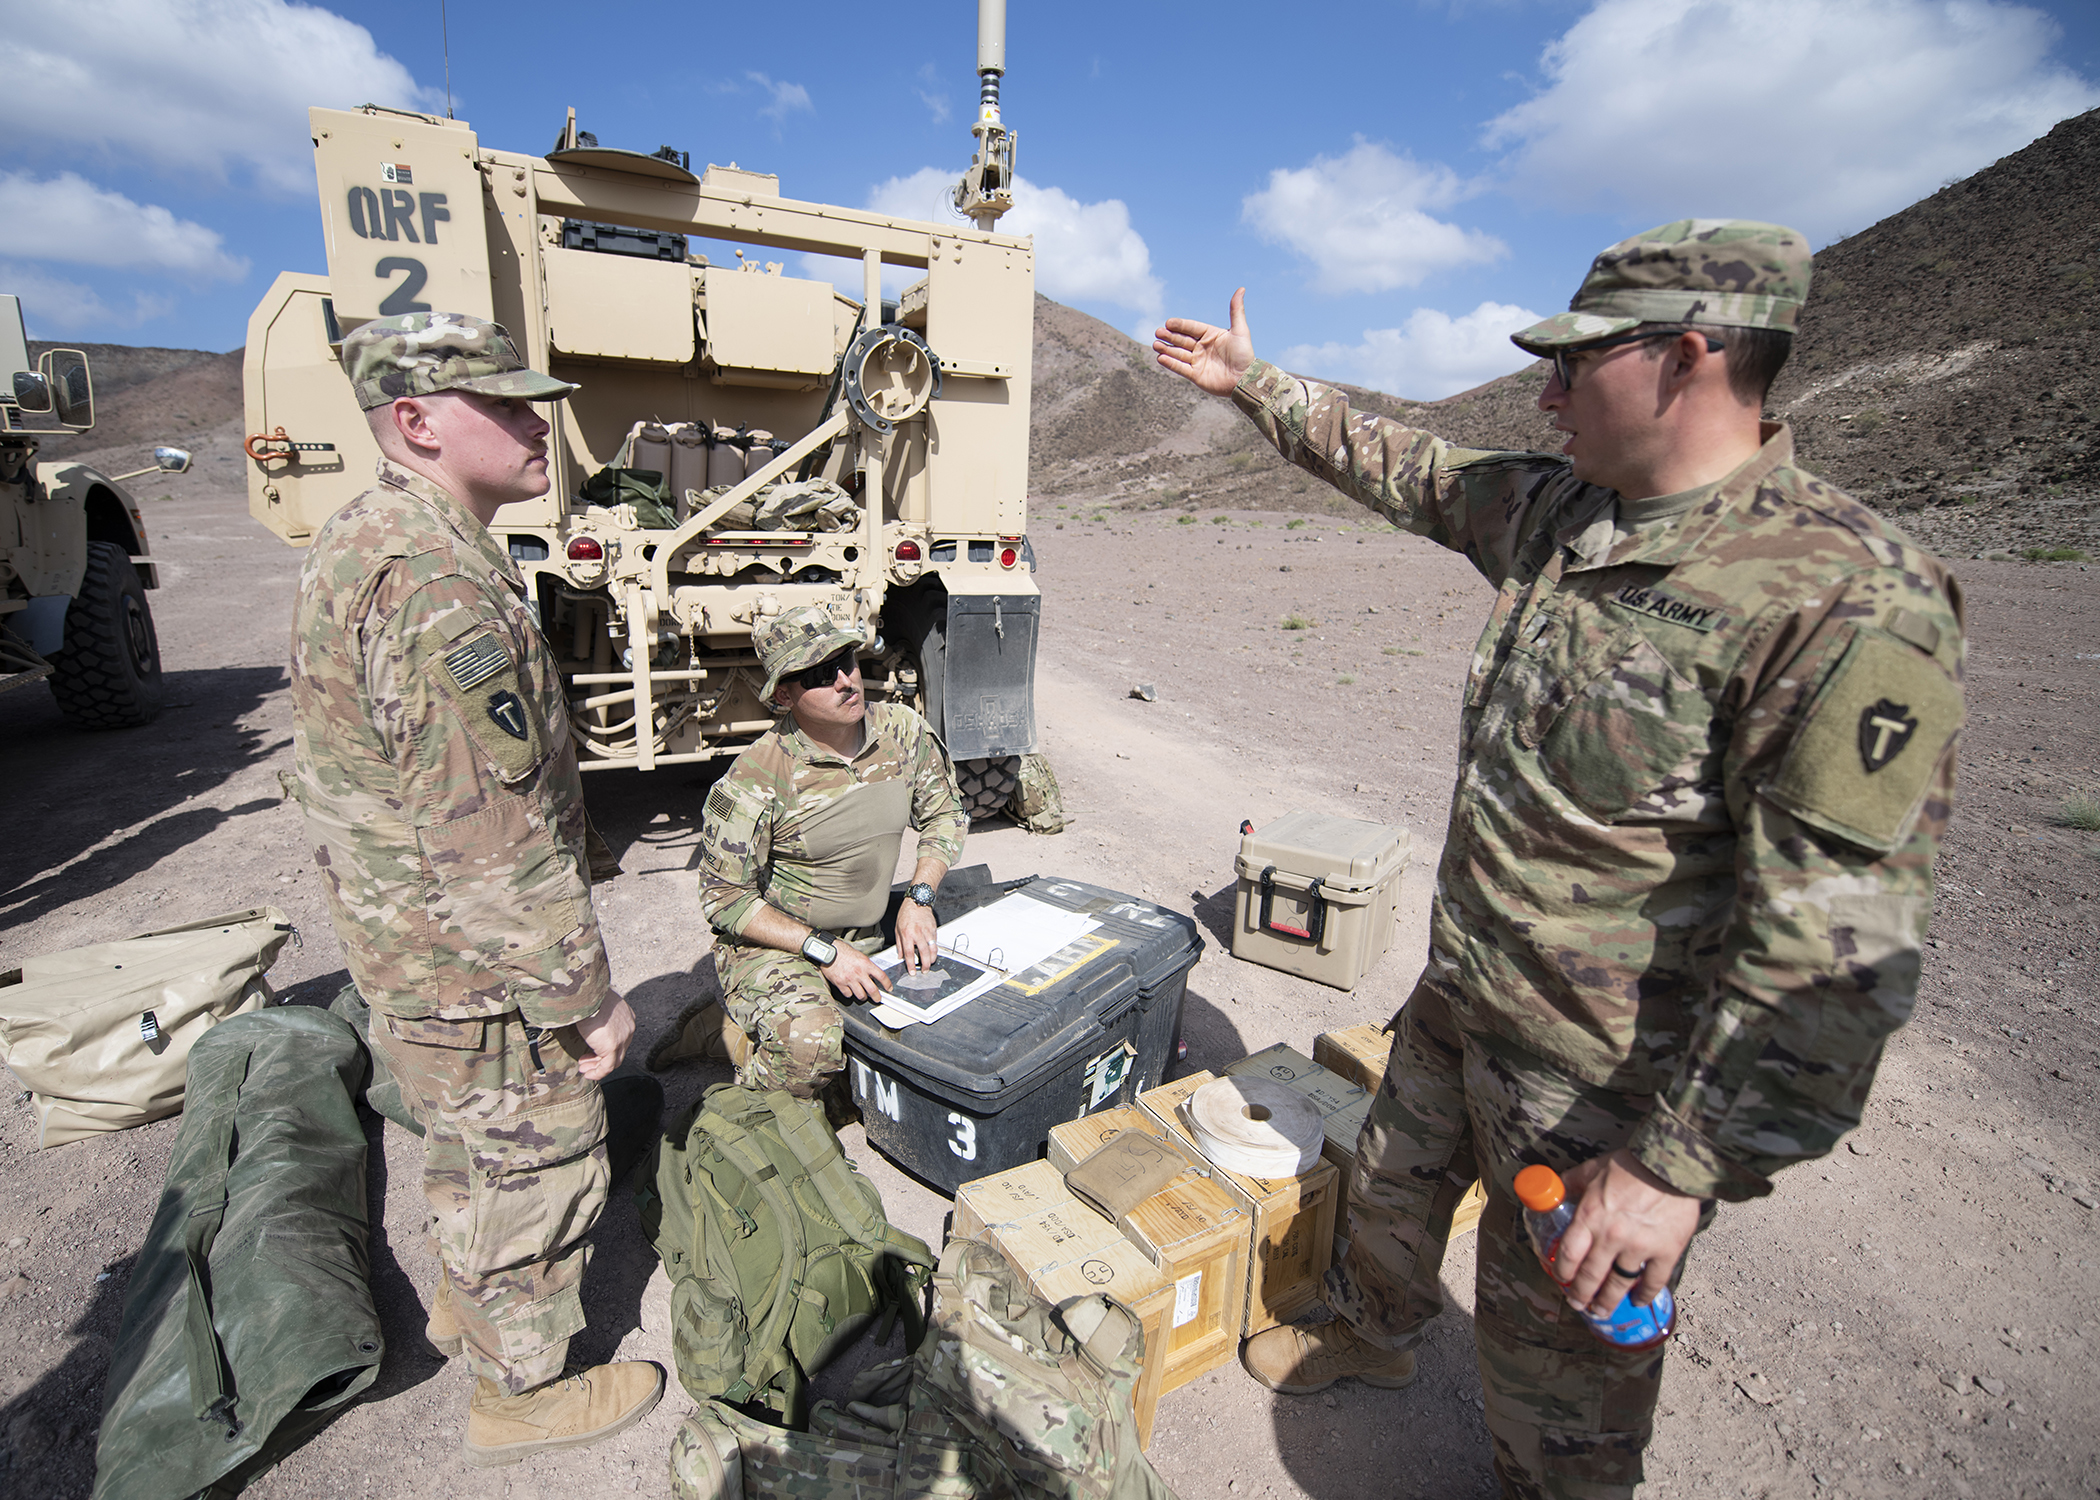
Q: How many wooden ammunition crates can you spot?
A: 5